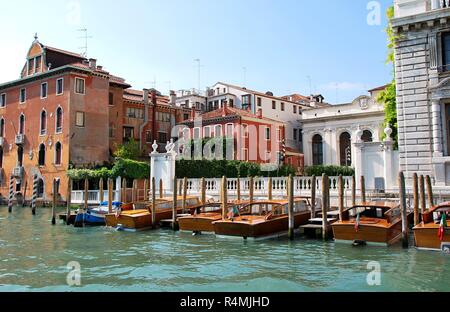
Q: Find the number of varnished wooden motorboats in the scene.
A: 5